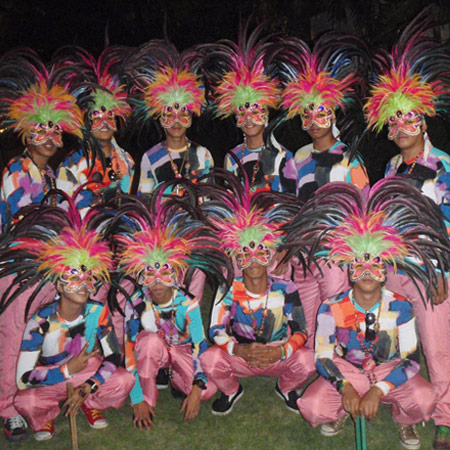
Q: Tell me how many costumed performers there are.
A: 10